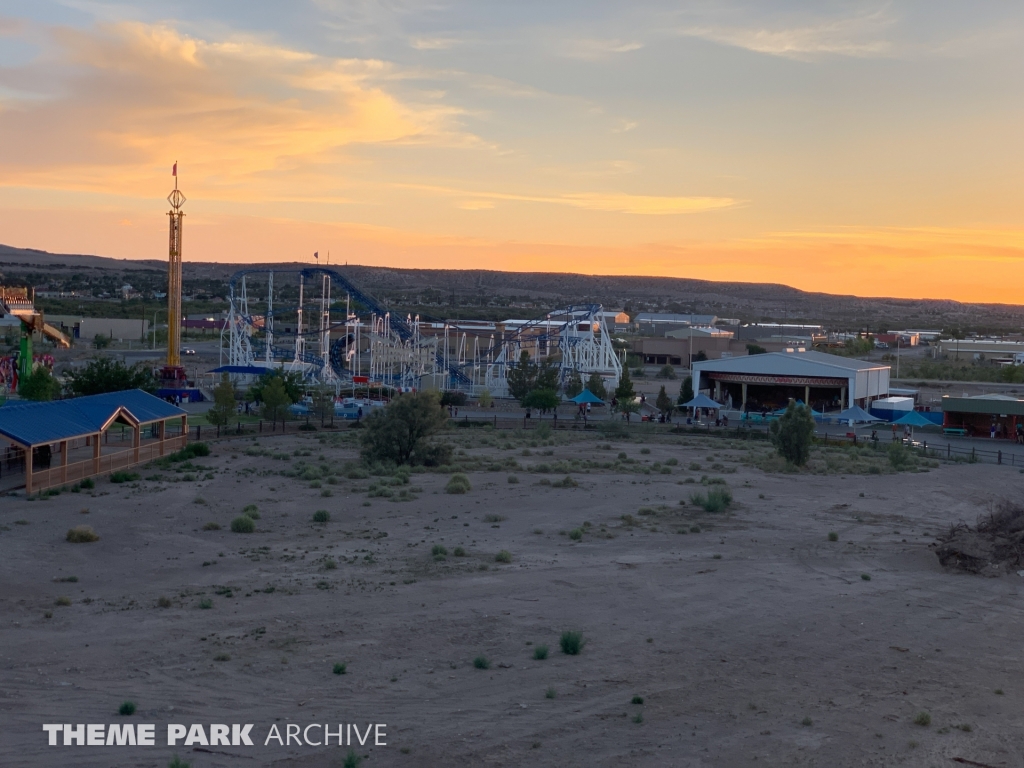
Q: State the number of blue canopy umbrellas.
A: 5